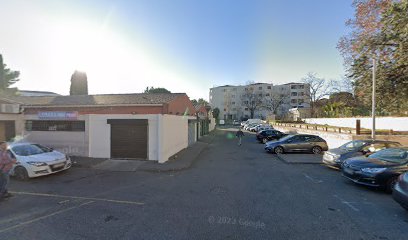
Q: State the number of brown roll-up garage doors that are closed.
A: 1